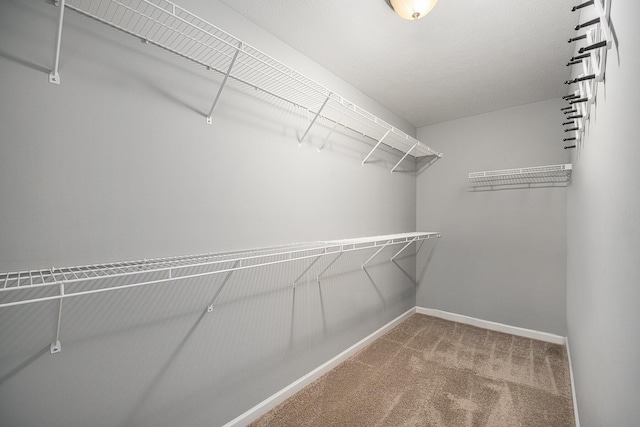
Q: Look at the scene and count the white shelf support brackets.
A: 12